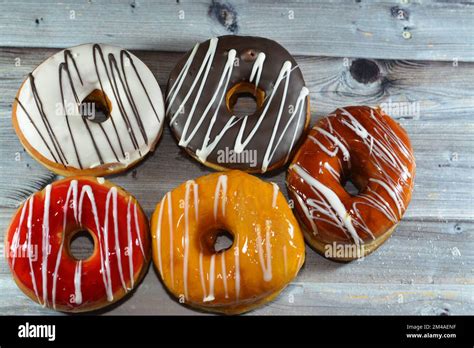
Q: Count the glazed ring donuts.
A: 5